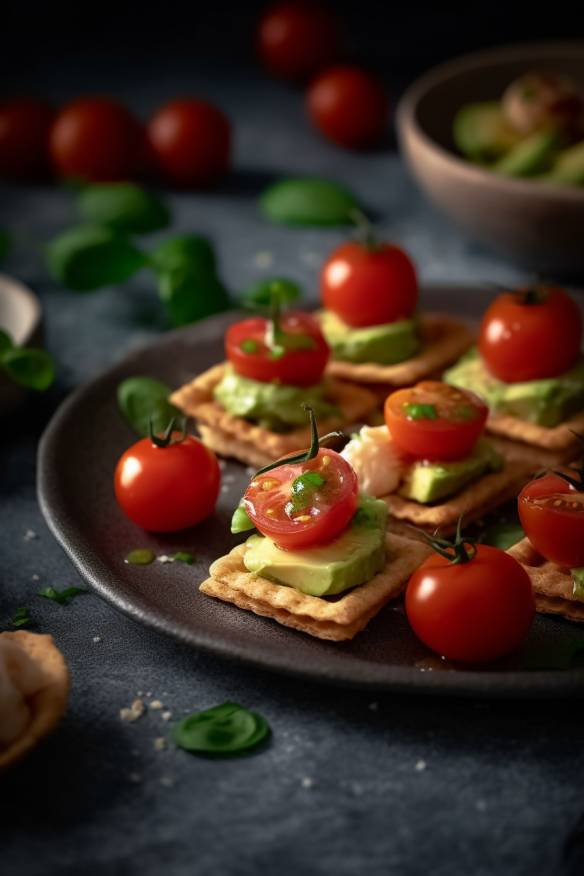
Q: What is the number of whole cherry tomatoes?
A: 9